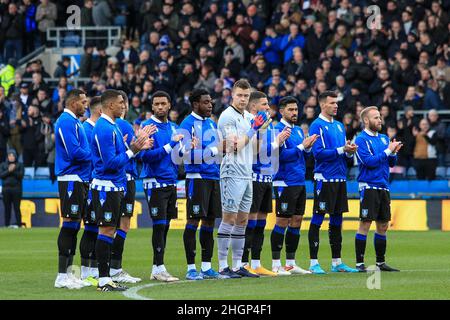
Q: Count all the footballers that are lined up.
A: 11